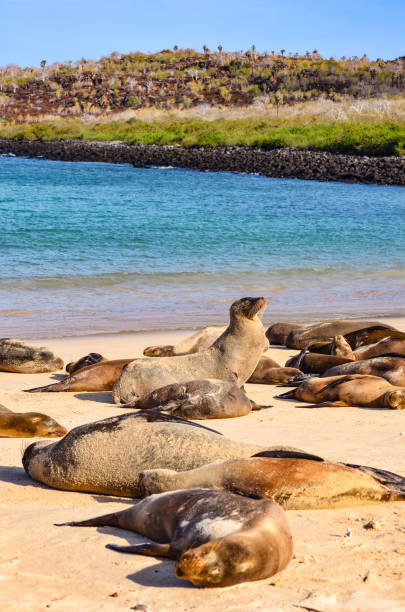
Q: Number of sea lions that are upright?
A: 1